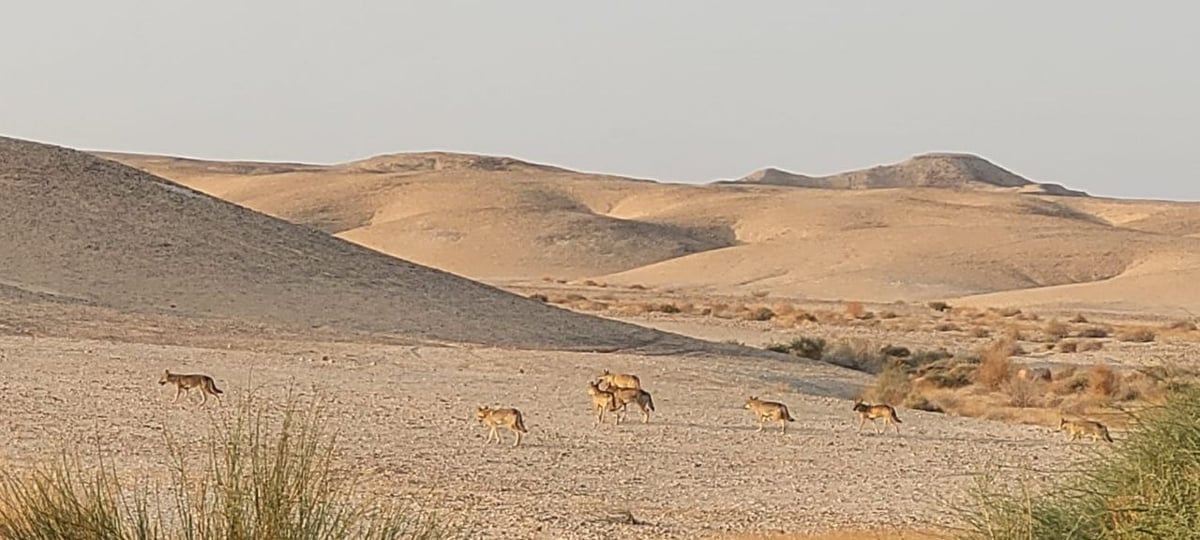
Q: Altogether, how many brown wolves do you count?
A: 8